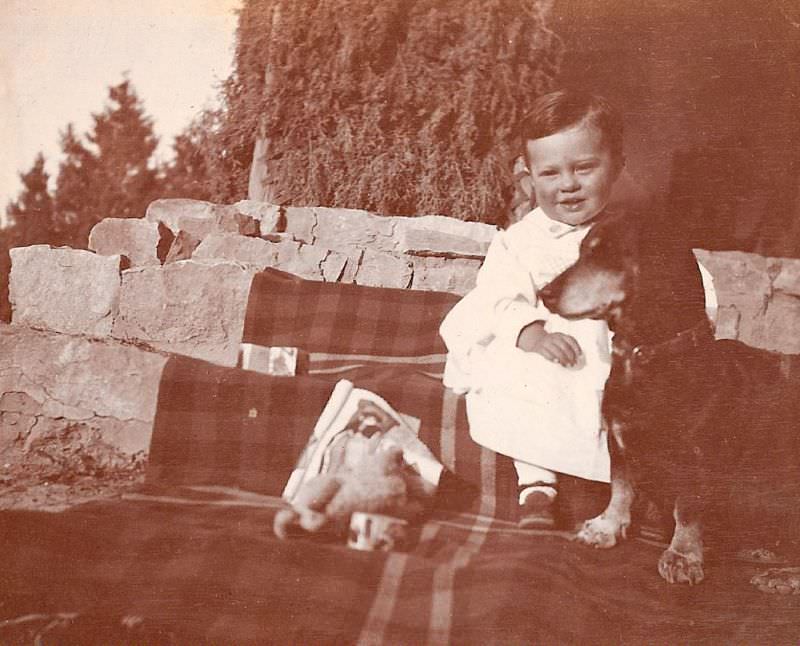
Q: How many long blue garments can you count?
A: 0